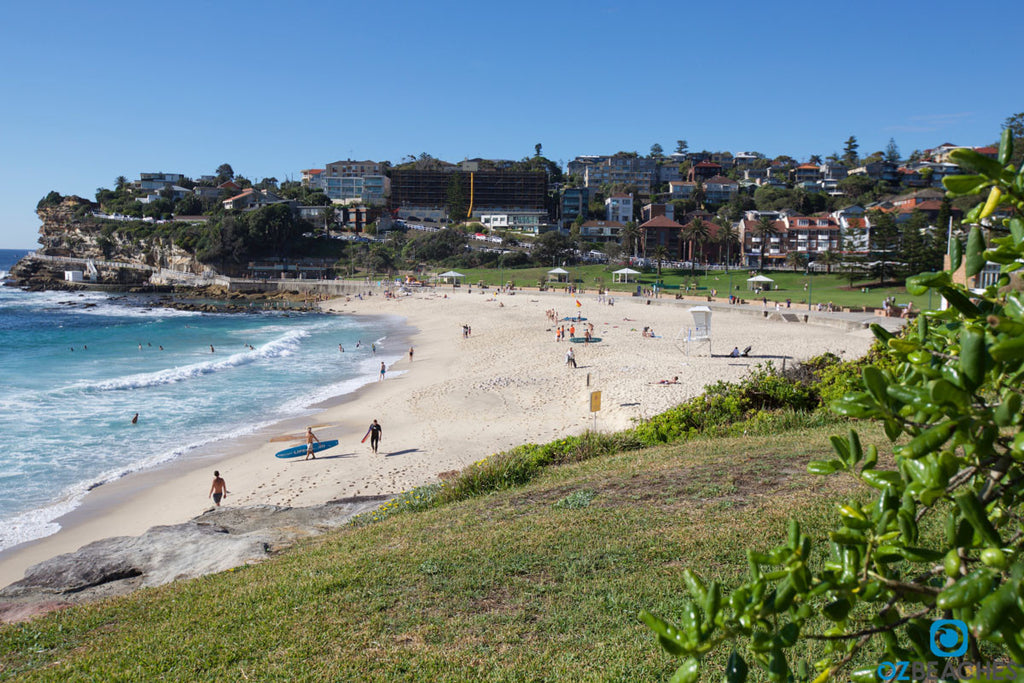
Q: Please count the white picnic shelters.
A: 4